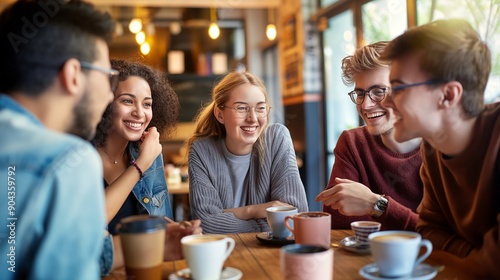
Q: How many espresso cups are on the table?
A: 1